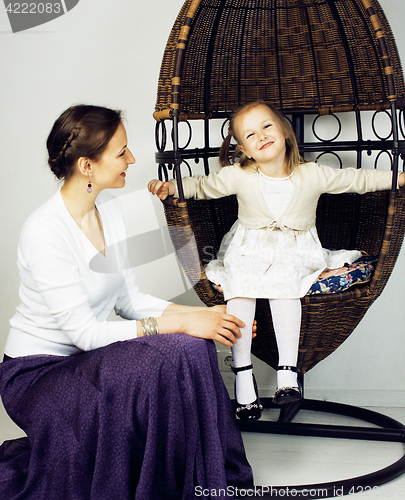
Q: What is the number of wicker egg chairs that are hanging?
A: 1